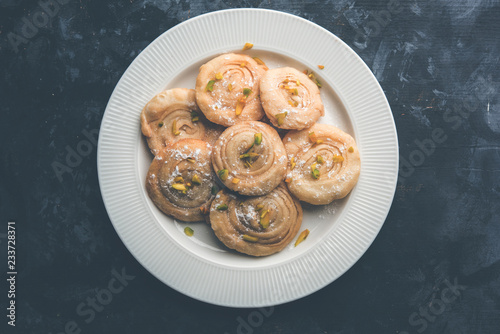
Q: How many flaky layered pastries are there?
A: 7